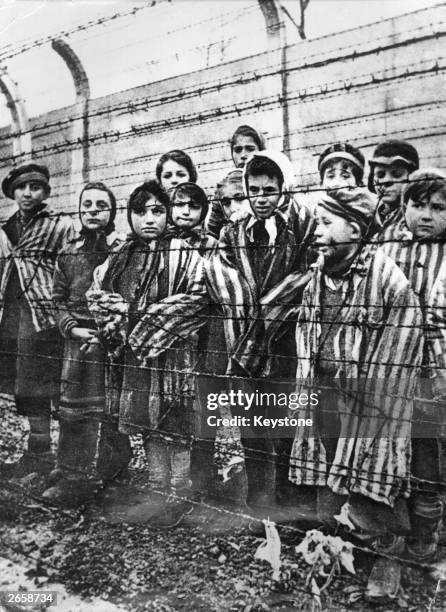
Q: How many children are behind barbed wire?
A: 12